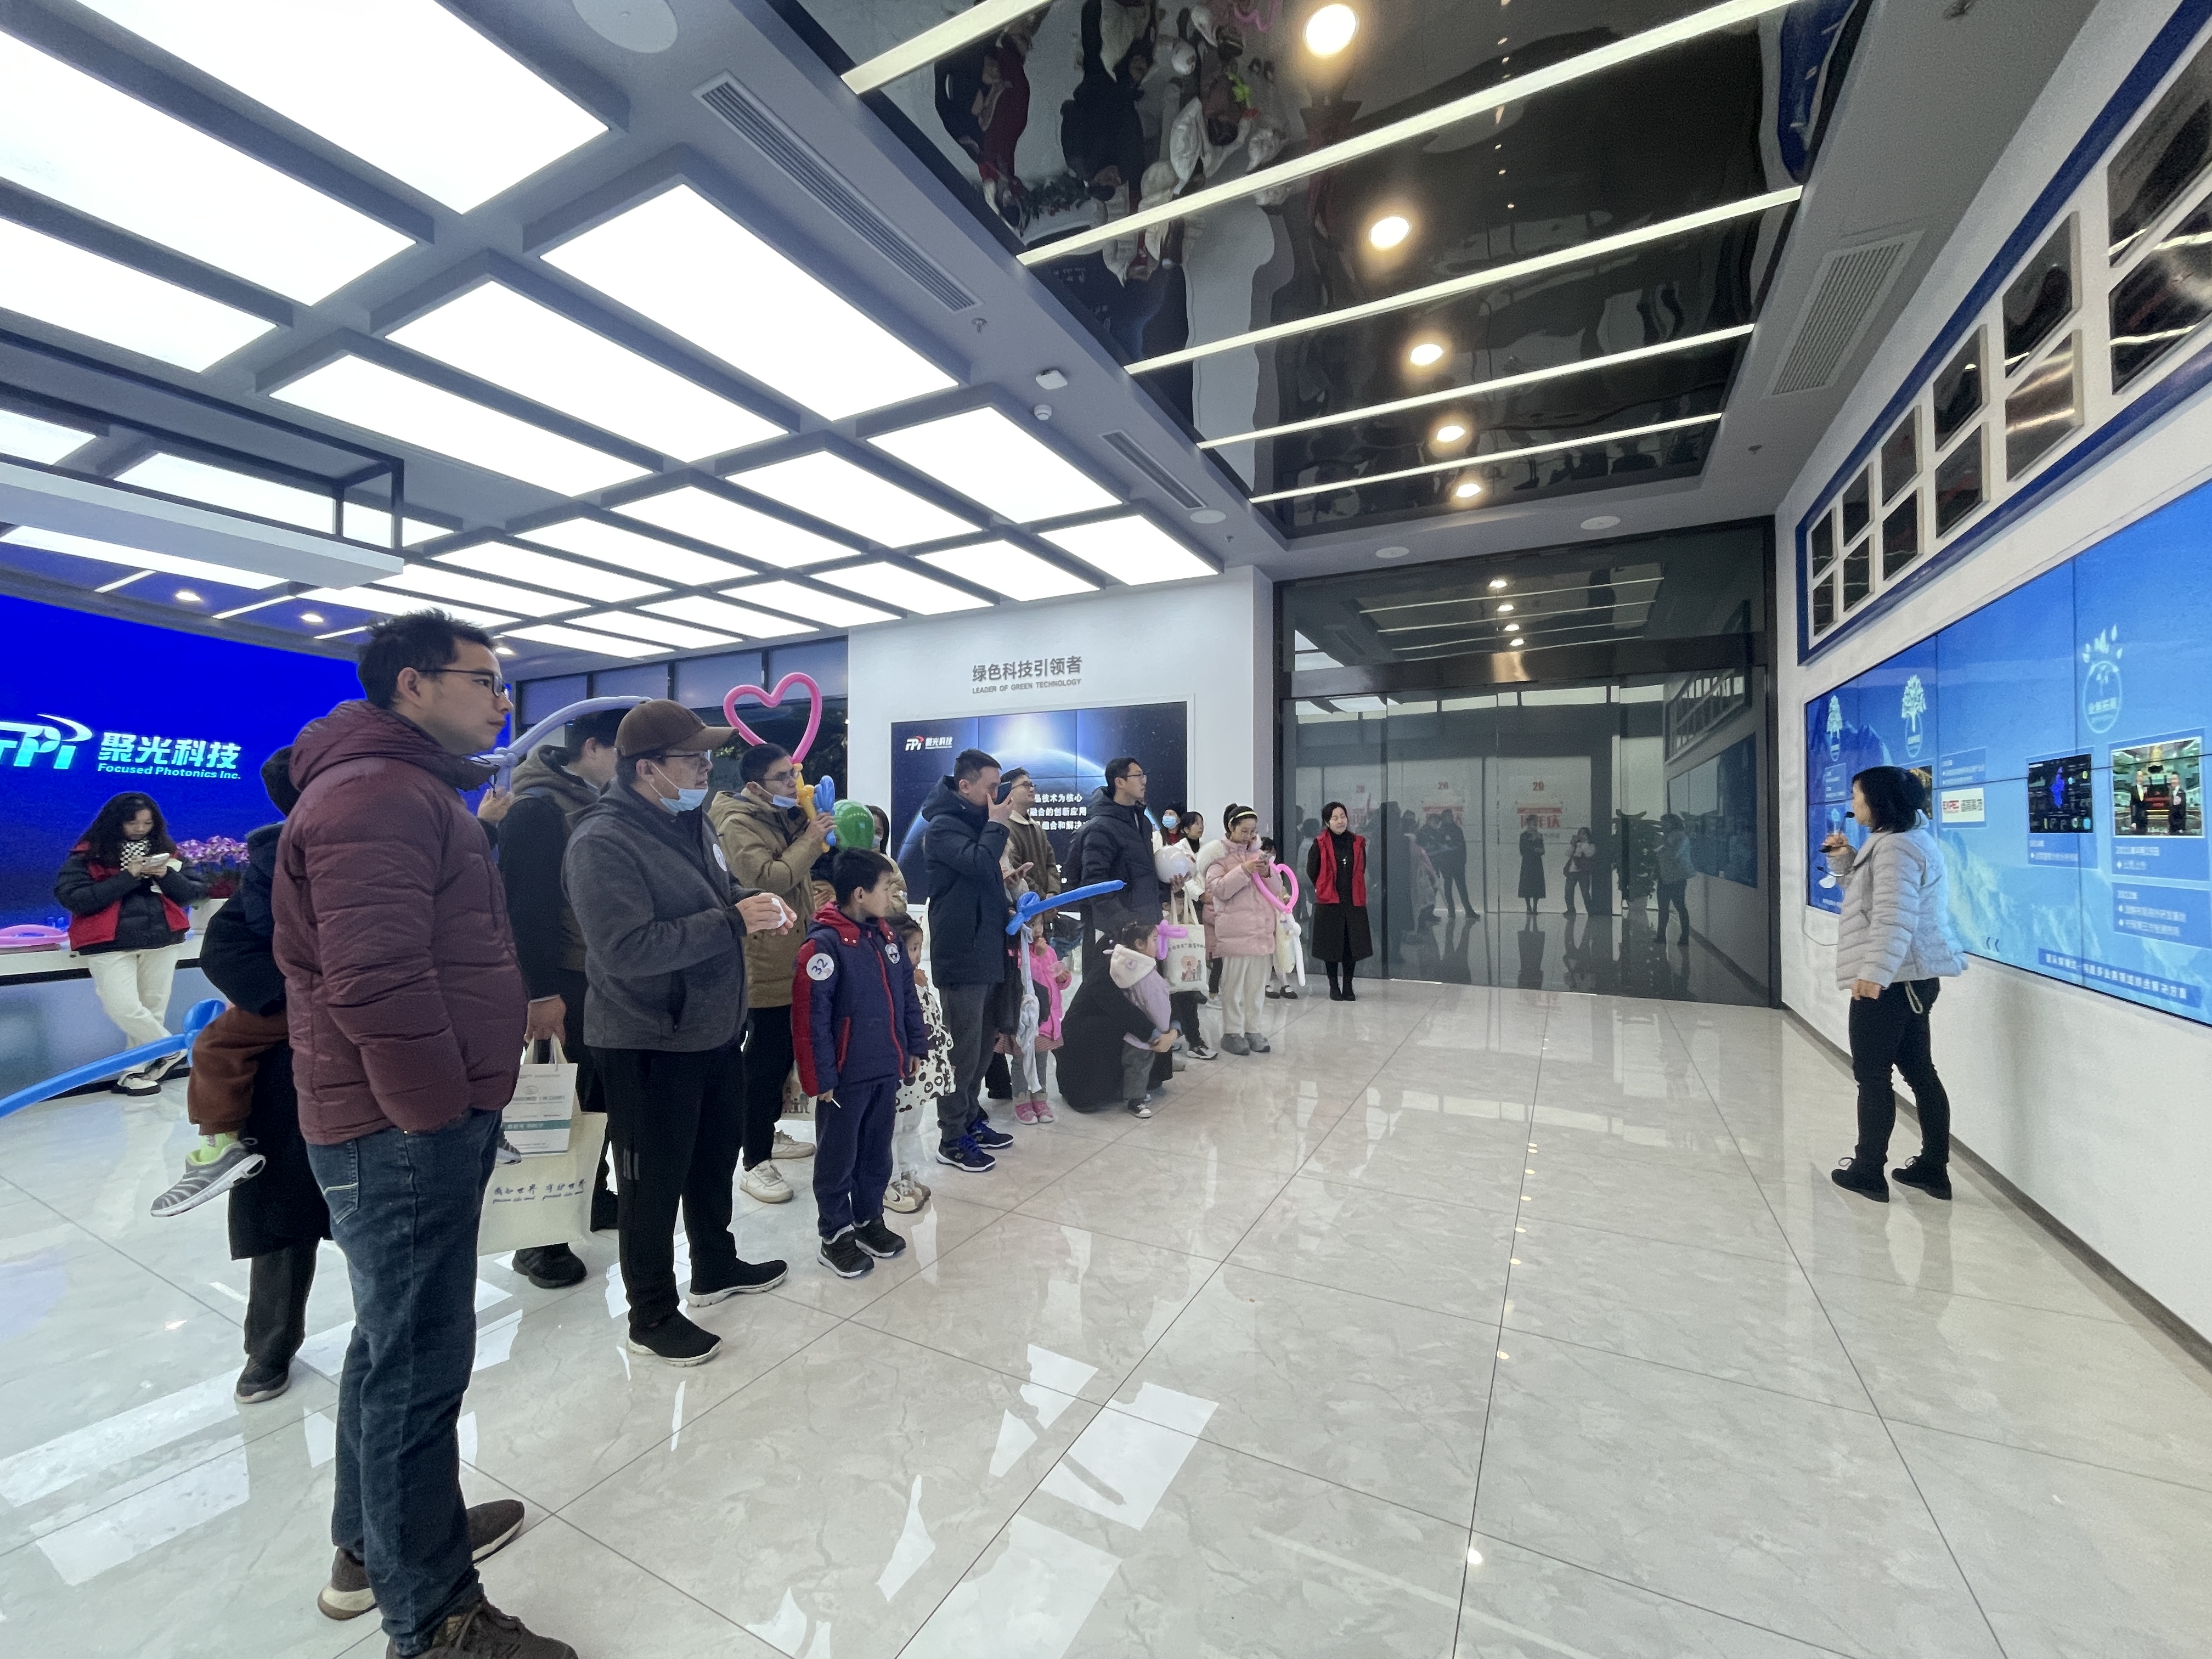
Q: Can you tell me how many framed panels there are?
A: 12